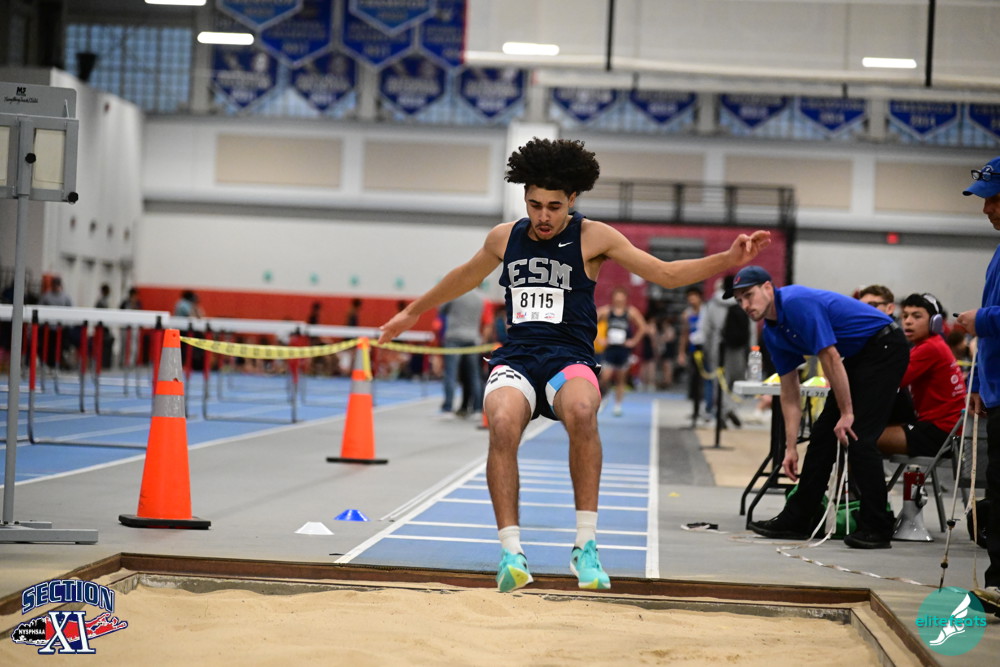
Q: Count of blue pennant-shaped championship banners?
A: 15